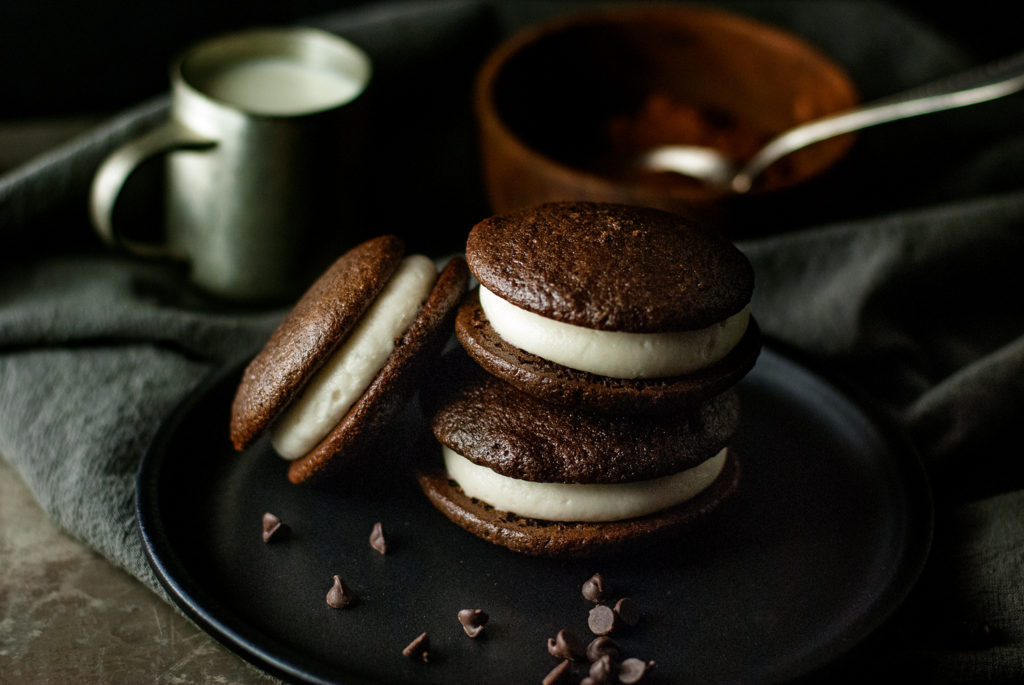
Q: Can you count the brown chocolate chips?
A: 14